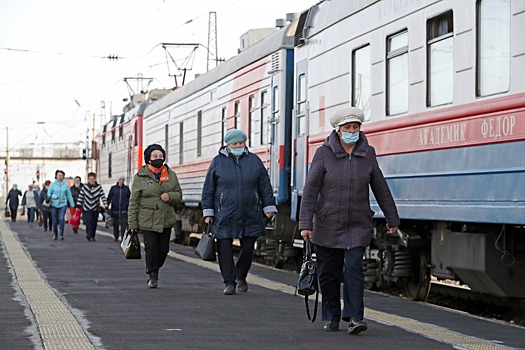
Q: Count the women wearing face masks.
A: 3